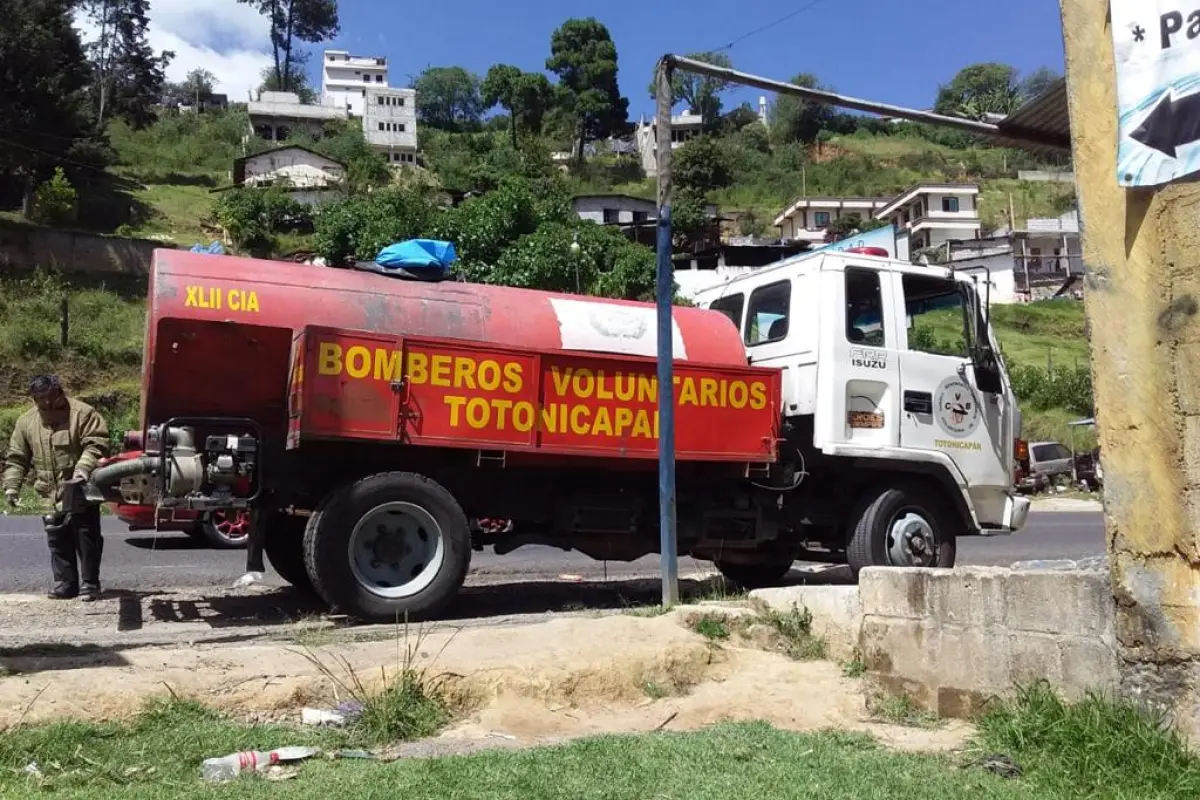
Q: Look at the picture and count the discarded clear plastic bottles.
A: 1